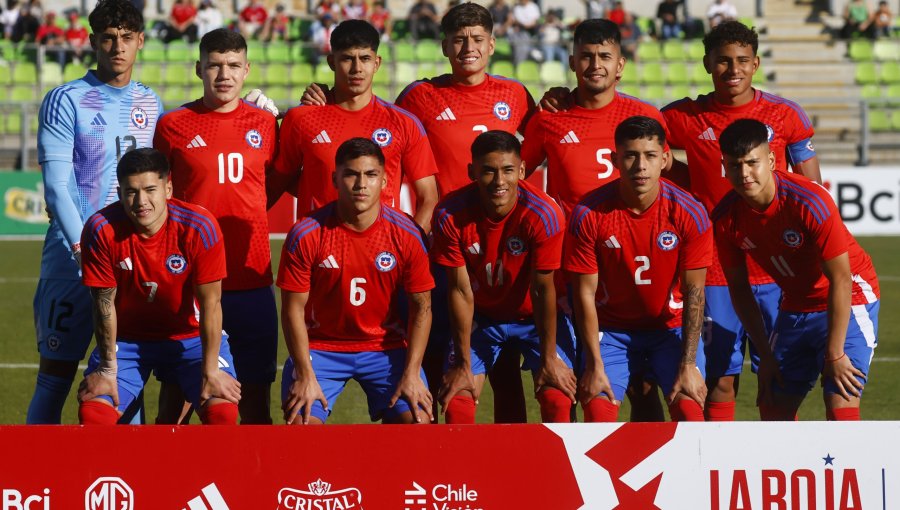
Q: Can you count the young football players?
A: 11